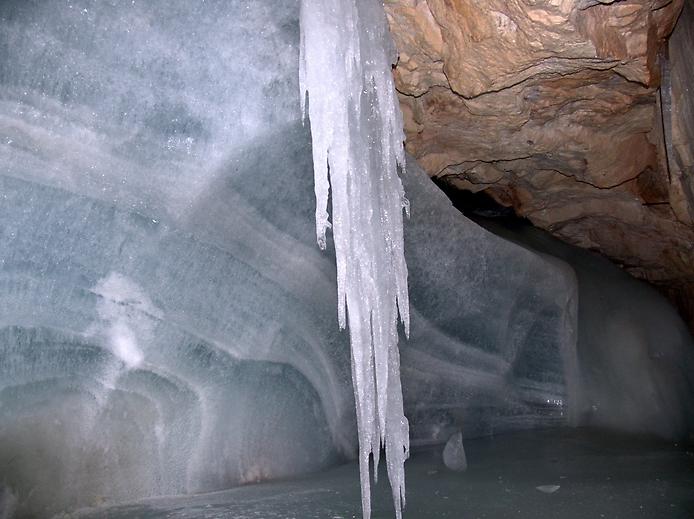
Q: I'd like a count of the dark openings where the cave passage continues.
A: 1